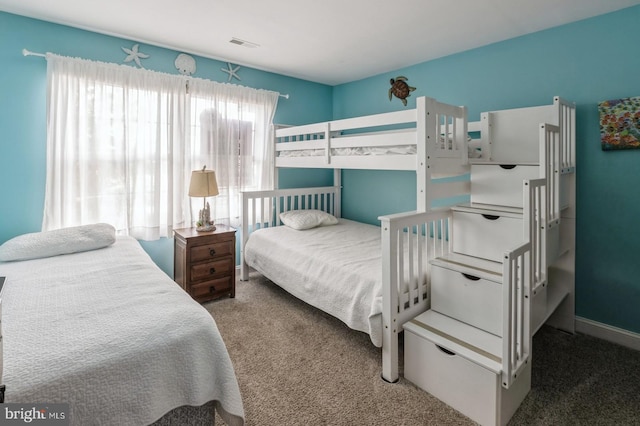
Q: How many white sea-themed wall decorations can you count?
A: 3